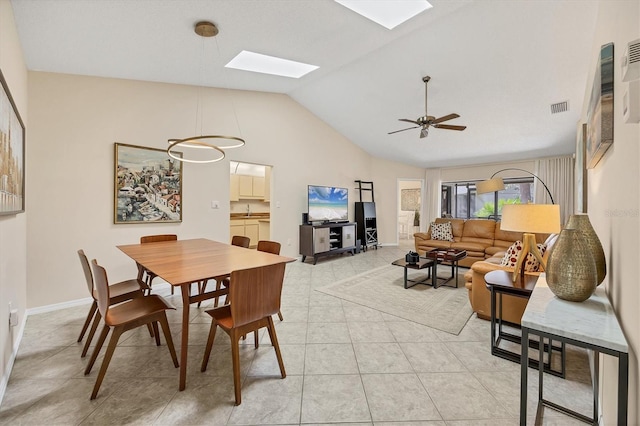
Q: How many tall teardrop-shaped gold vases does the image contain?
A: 2